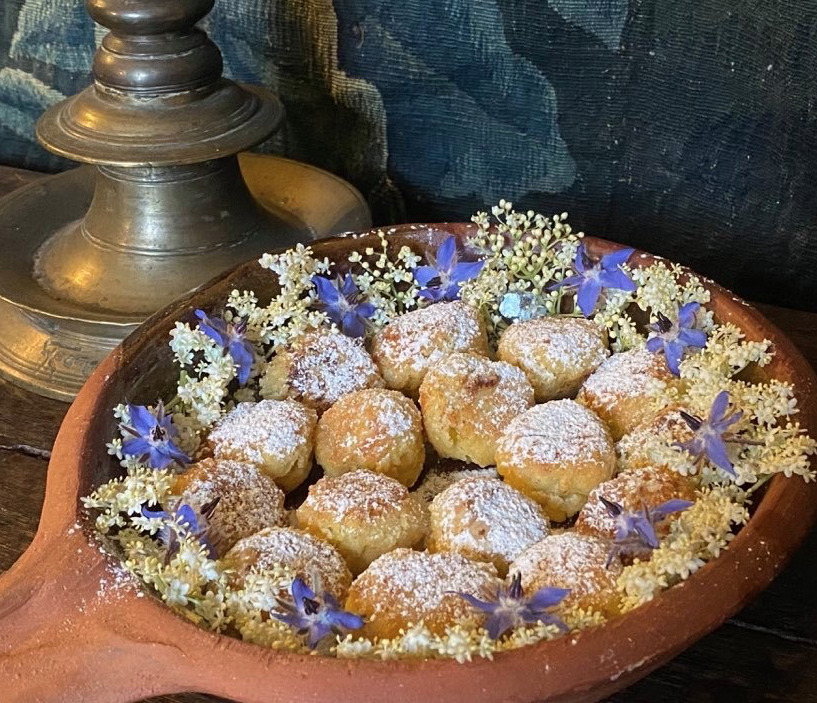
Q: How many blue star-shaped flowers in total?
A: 11